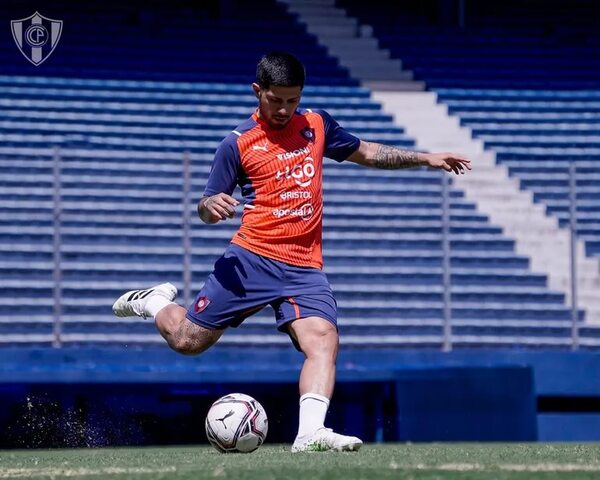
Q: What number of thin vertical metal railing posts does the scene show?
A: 4